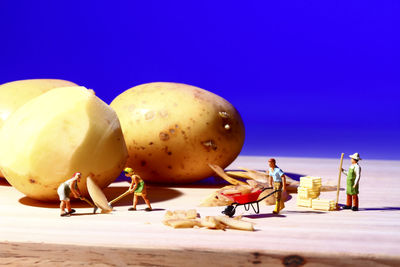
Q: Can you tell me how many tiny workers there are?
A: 4